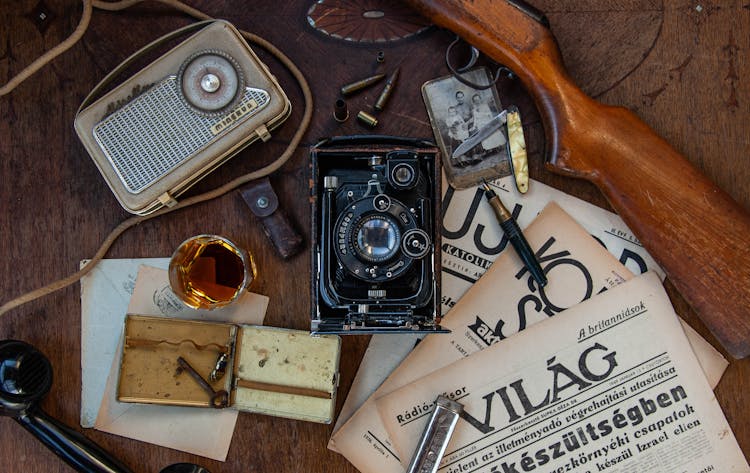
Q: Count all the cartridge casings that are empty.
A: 3